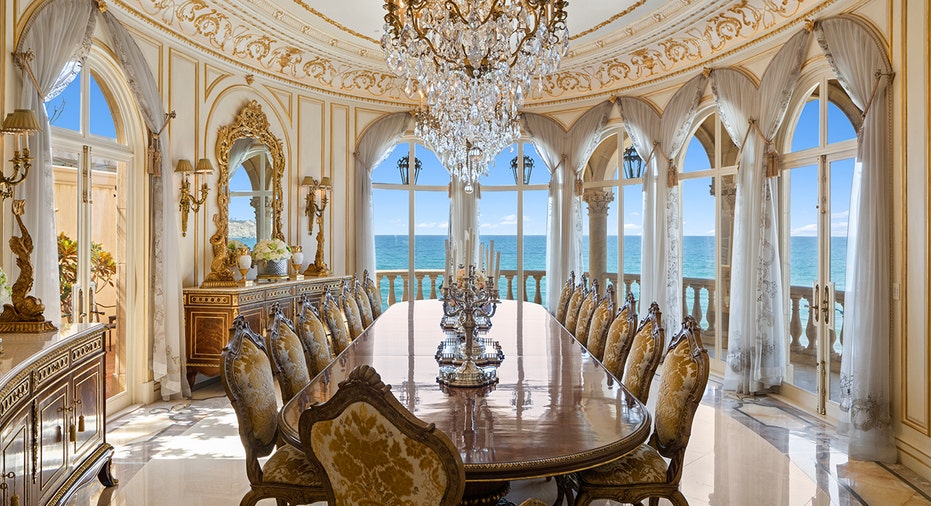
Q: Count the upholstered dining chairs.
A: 15